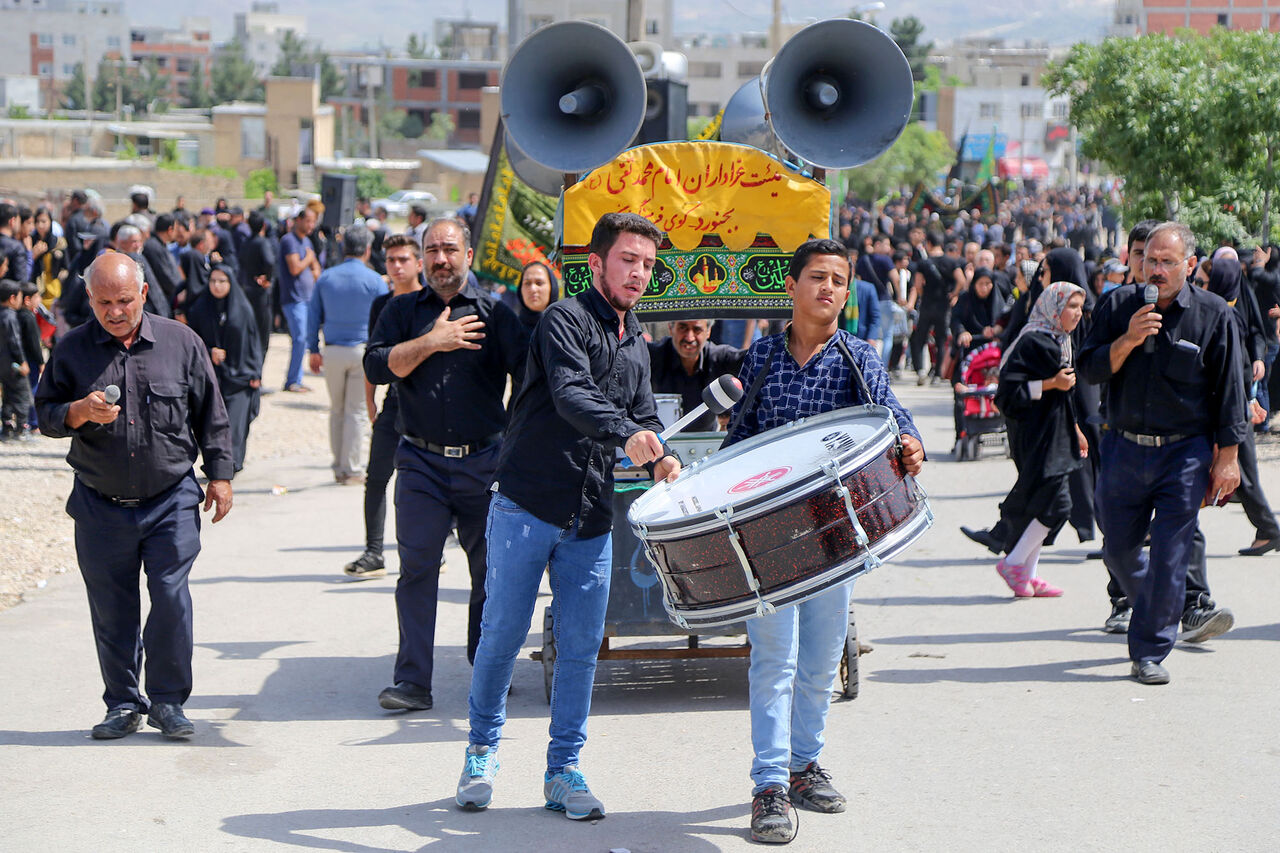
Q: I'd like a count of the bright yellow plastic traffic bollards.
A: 0